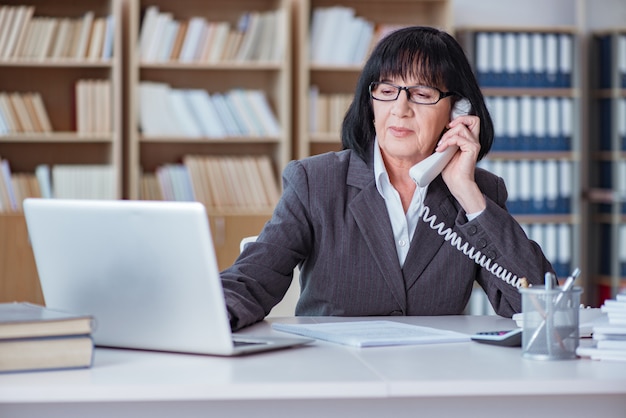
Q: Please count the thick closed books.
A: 2